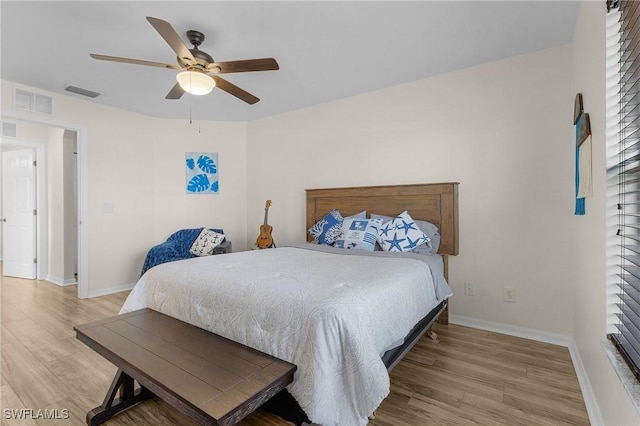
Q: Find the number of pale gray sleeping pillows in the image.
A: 2